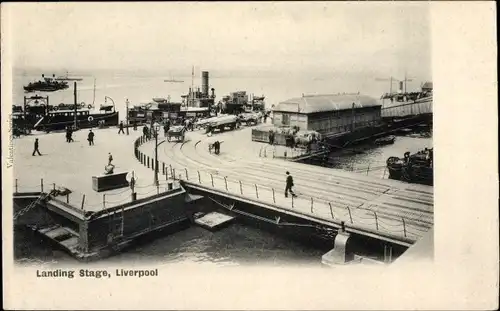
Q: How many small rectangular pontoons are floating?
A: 1